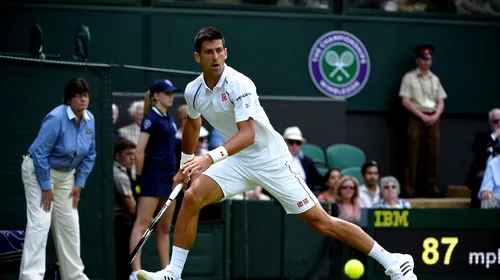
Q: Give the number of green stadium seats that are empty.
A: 3